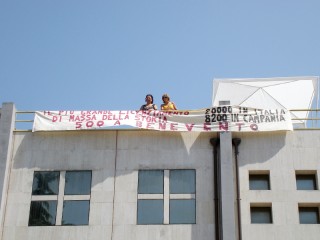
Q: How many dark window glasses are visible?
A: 12